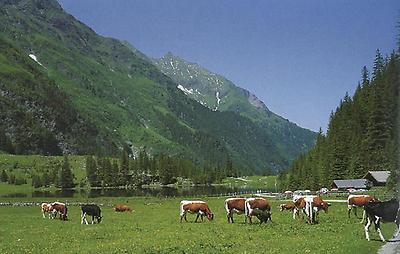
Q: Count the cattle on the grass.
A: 12